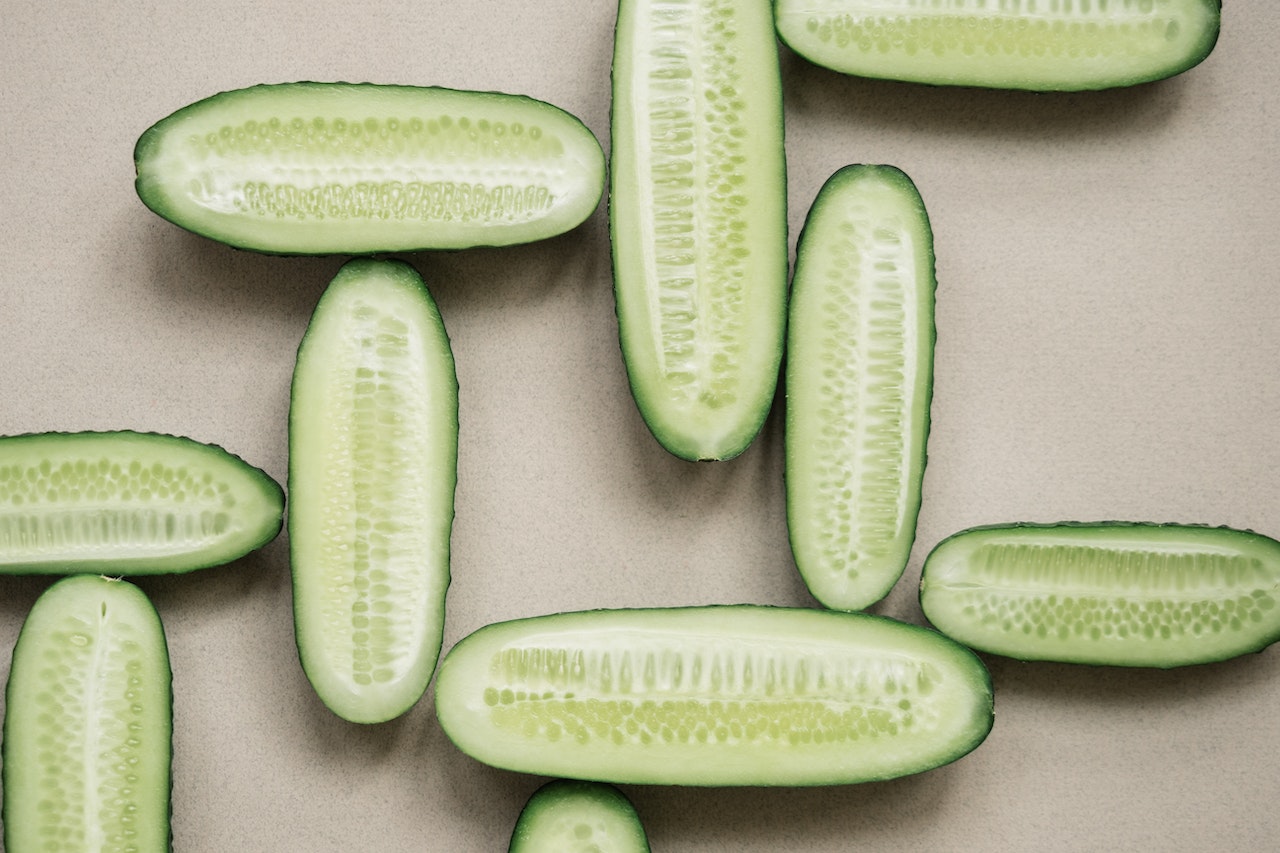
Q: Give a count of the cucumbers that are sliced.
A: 10